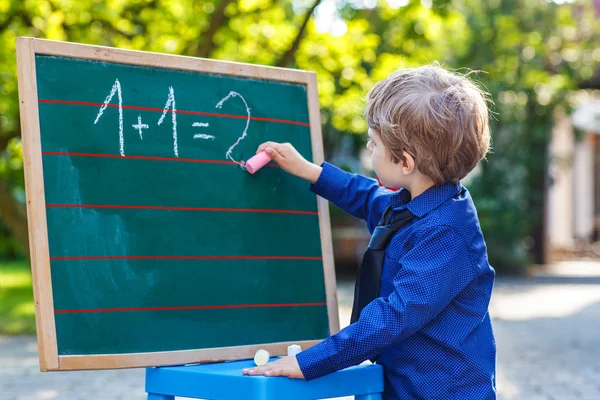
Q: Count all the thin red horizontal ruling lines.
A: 5